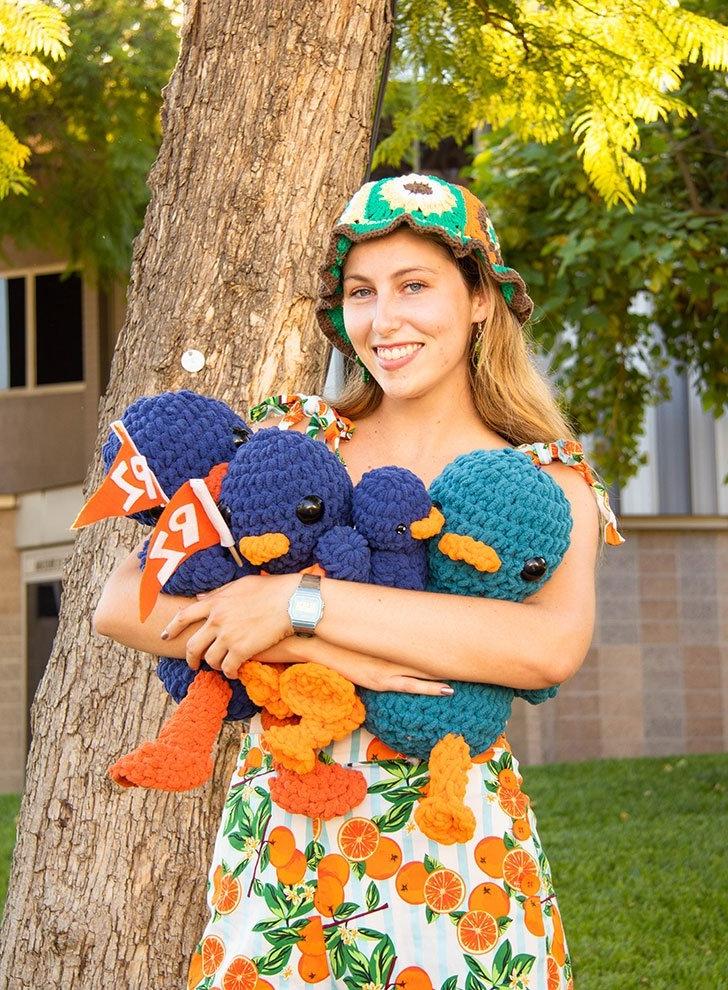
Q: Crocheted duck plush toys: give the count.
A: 4